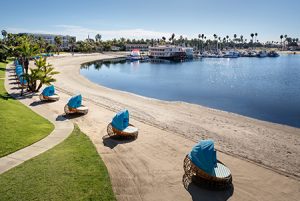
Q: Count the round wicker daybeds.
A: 4